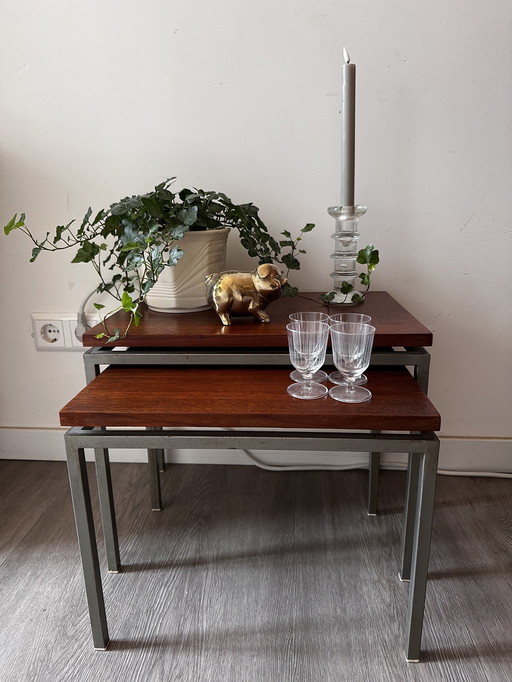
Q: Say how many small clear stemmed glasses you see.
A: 4